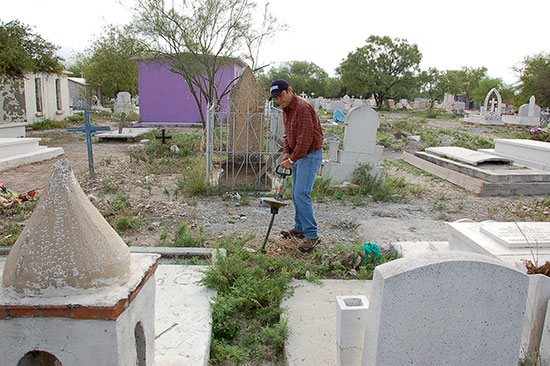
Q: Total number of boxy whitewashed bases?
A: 1